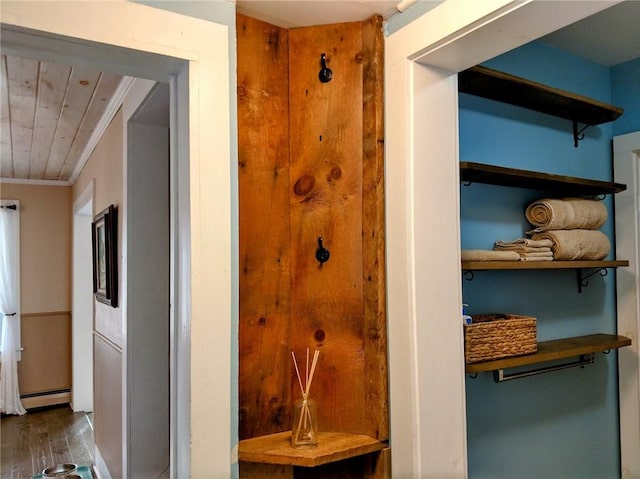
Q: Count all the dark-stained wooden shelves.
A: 4